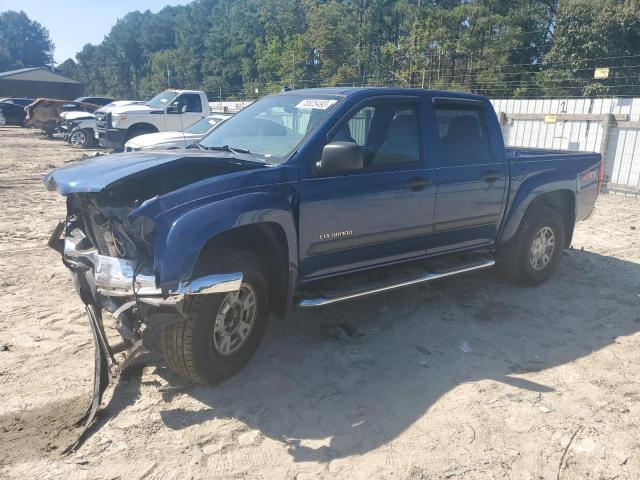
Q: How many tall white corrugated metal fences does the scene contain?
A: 1